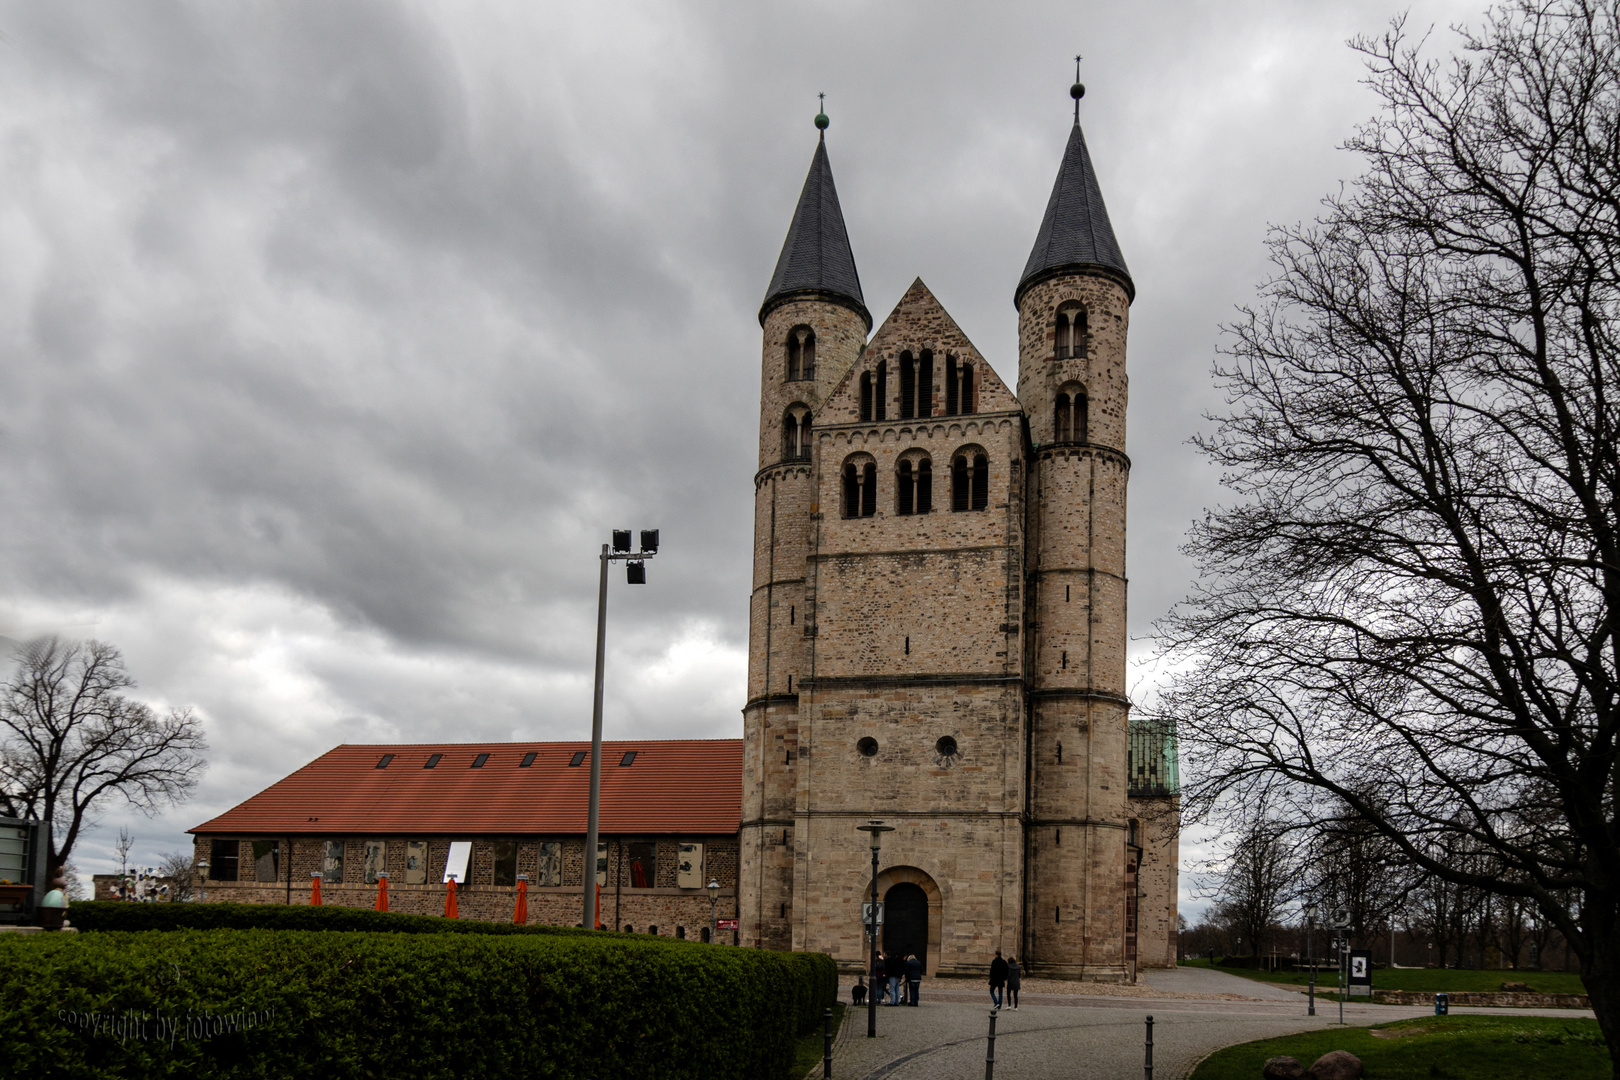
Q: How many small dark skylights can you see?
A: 6